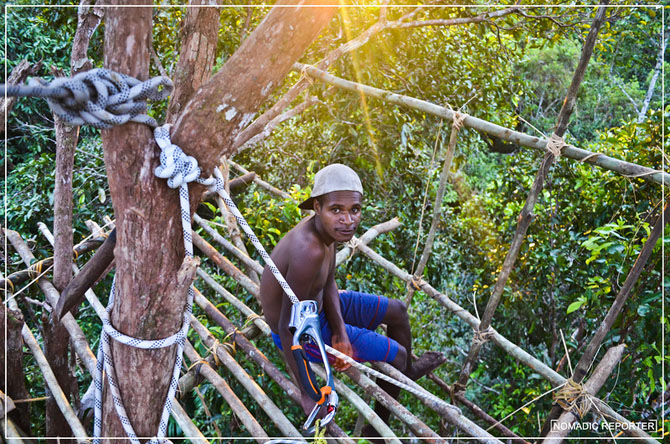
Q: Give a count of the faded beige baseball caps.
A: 1